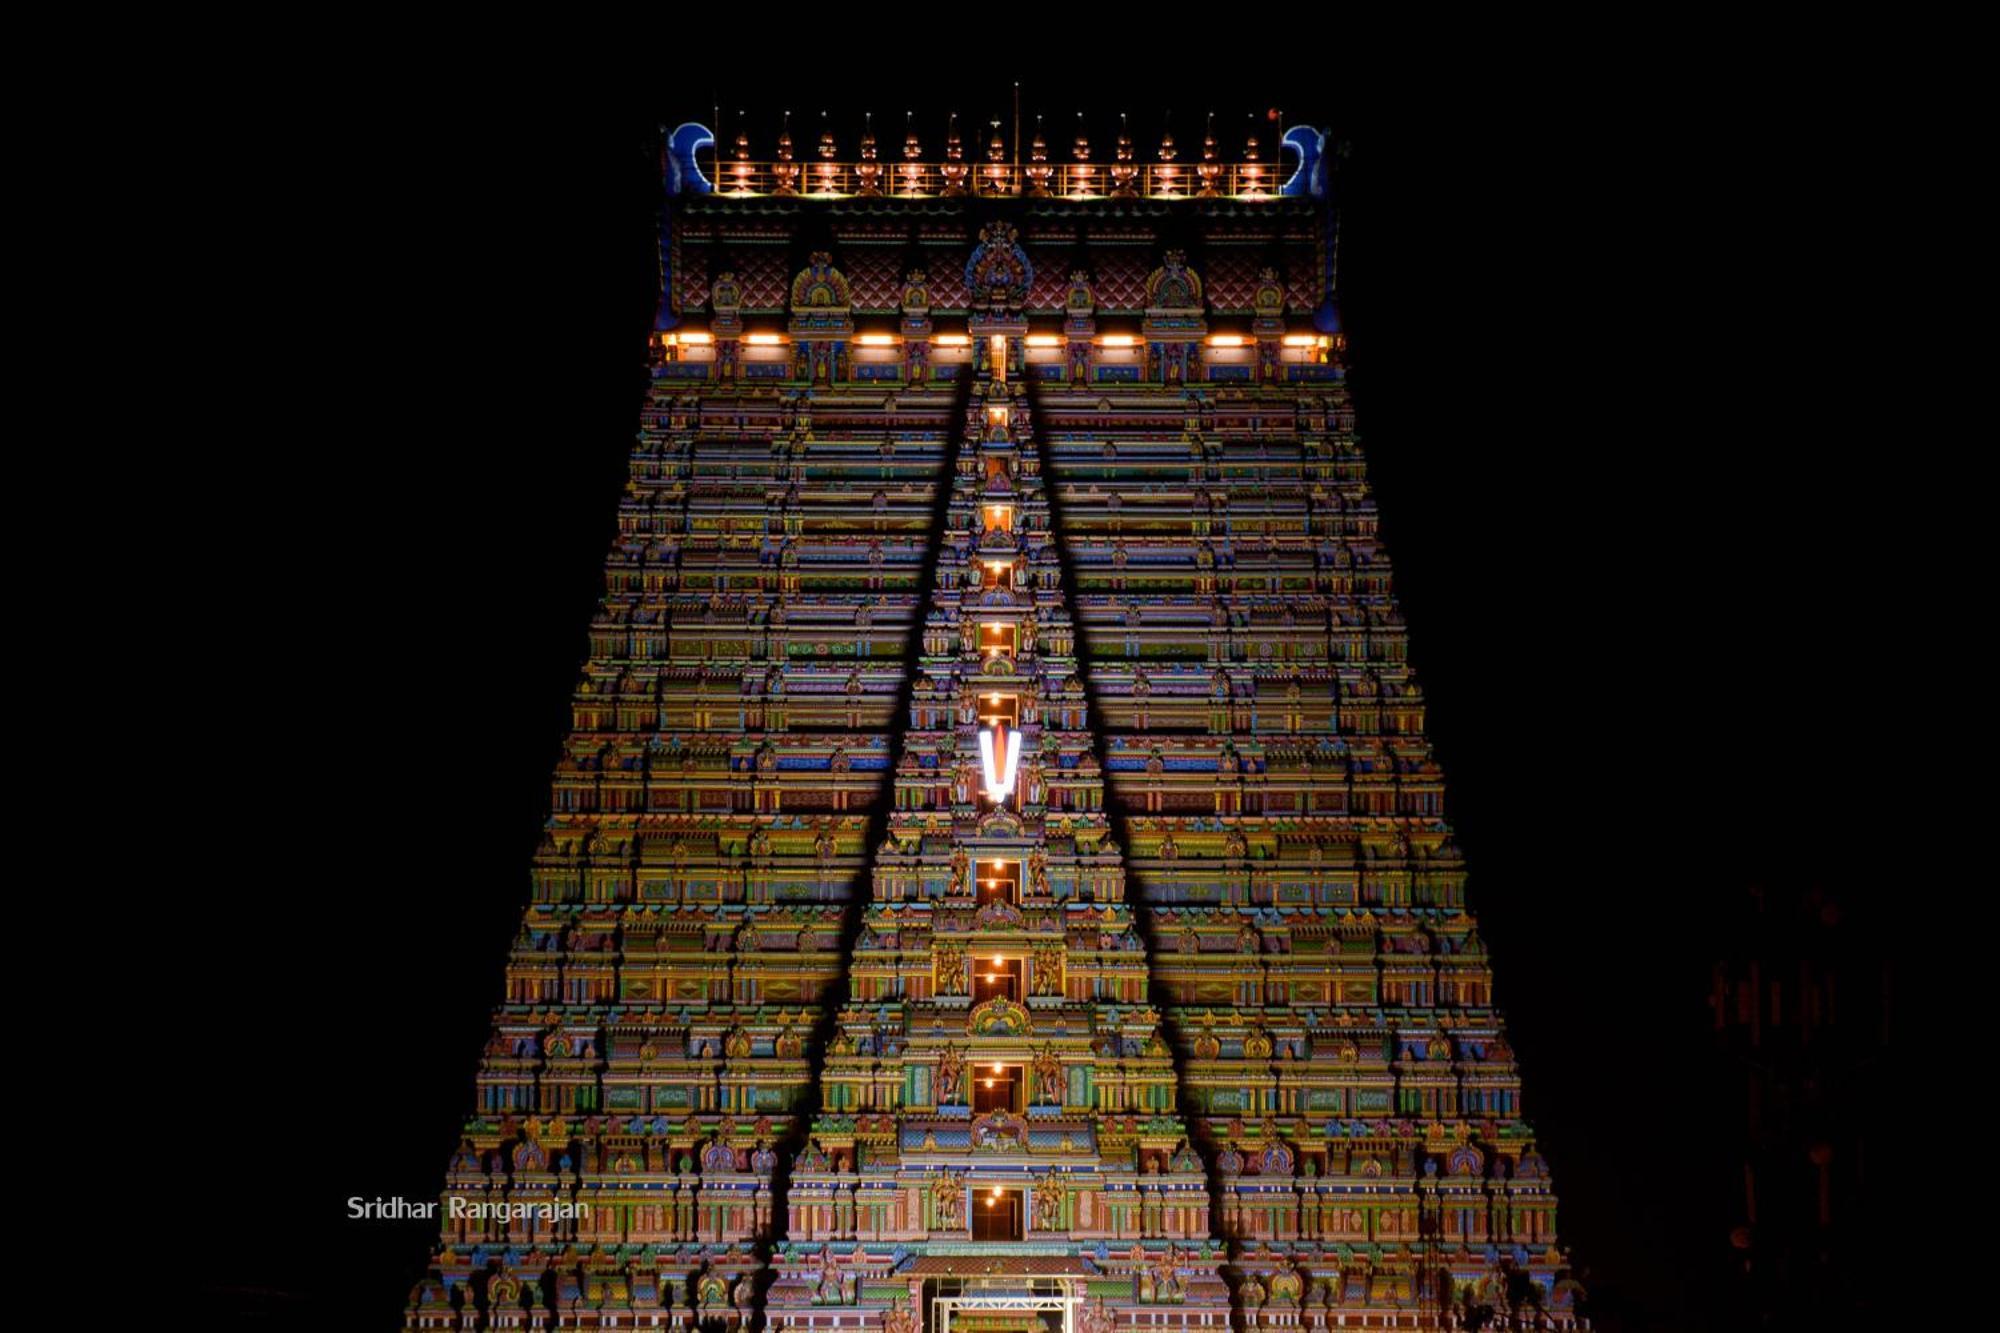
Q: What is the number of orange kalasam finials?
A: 13